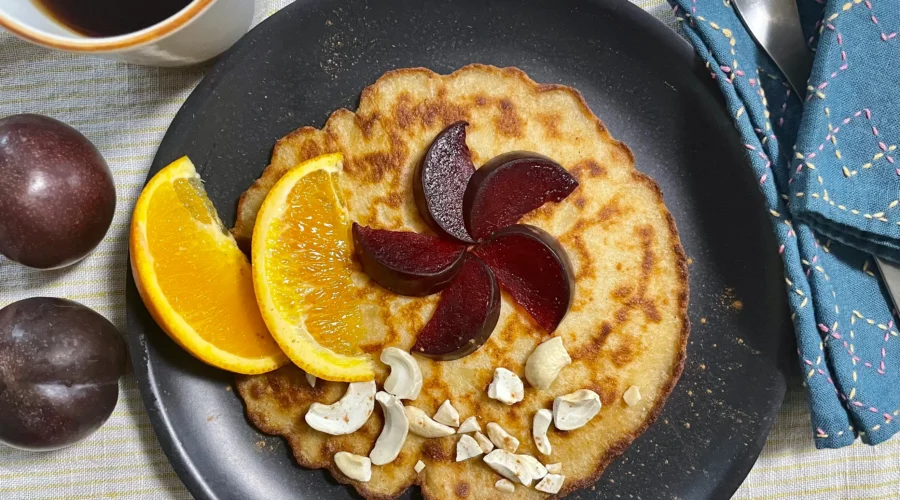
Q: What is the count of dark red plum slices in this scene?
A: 5